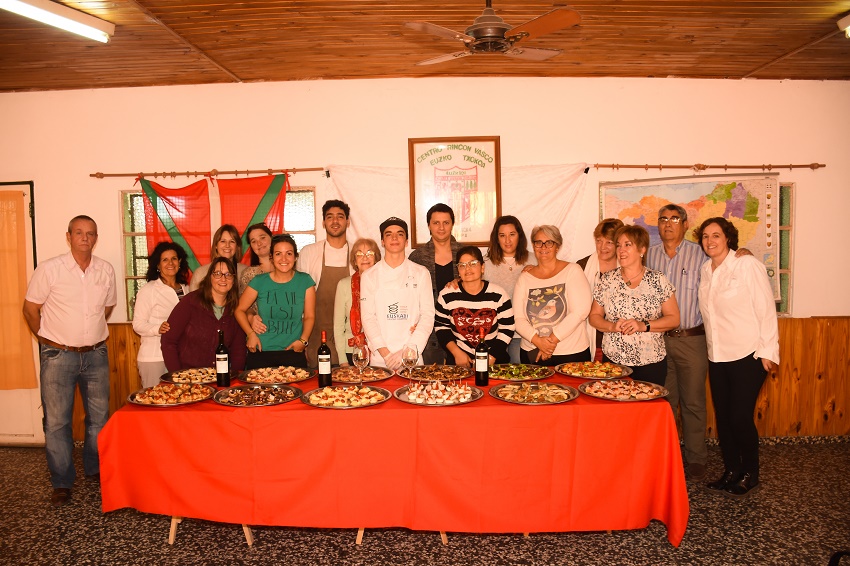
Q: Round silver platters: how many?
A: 12